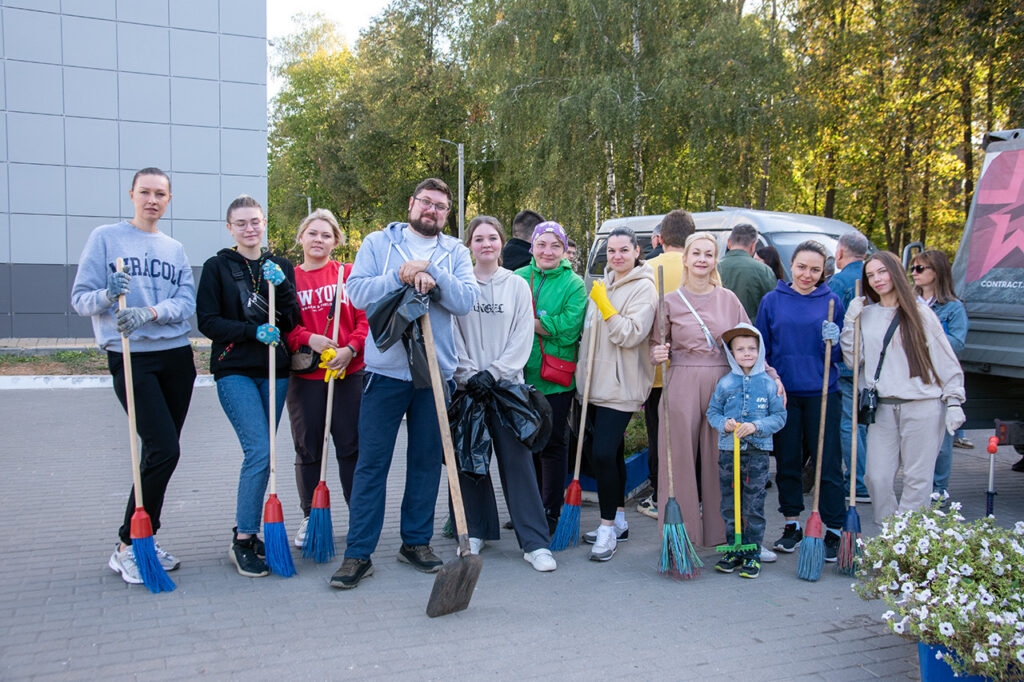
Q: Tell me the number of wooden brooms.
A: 7